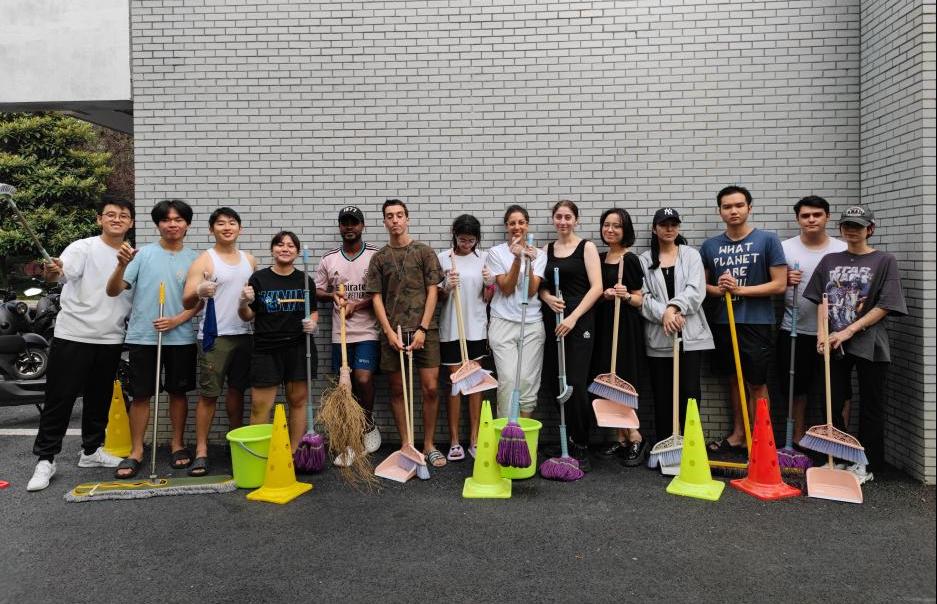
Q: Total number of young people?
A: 14